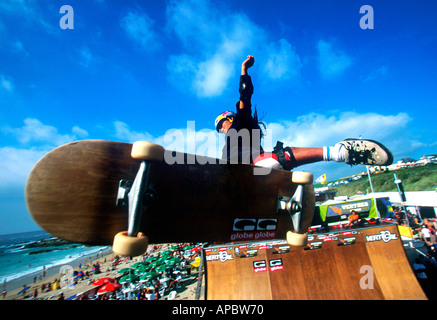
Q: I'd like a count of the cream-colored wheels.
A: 4